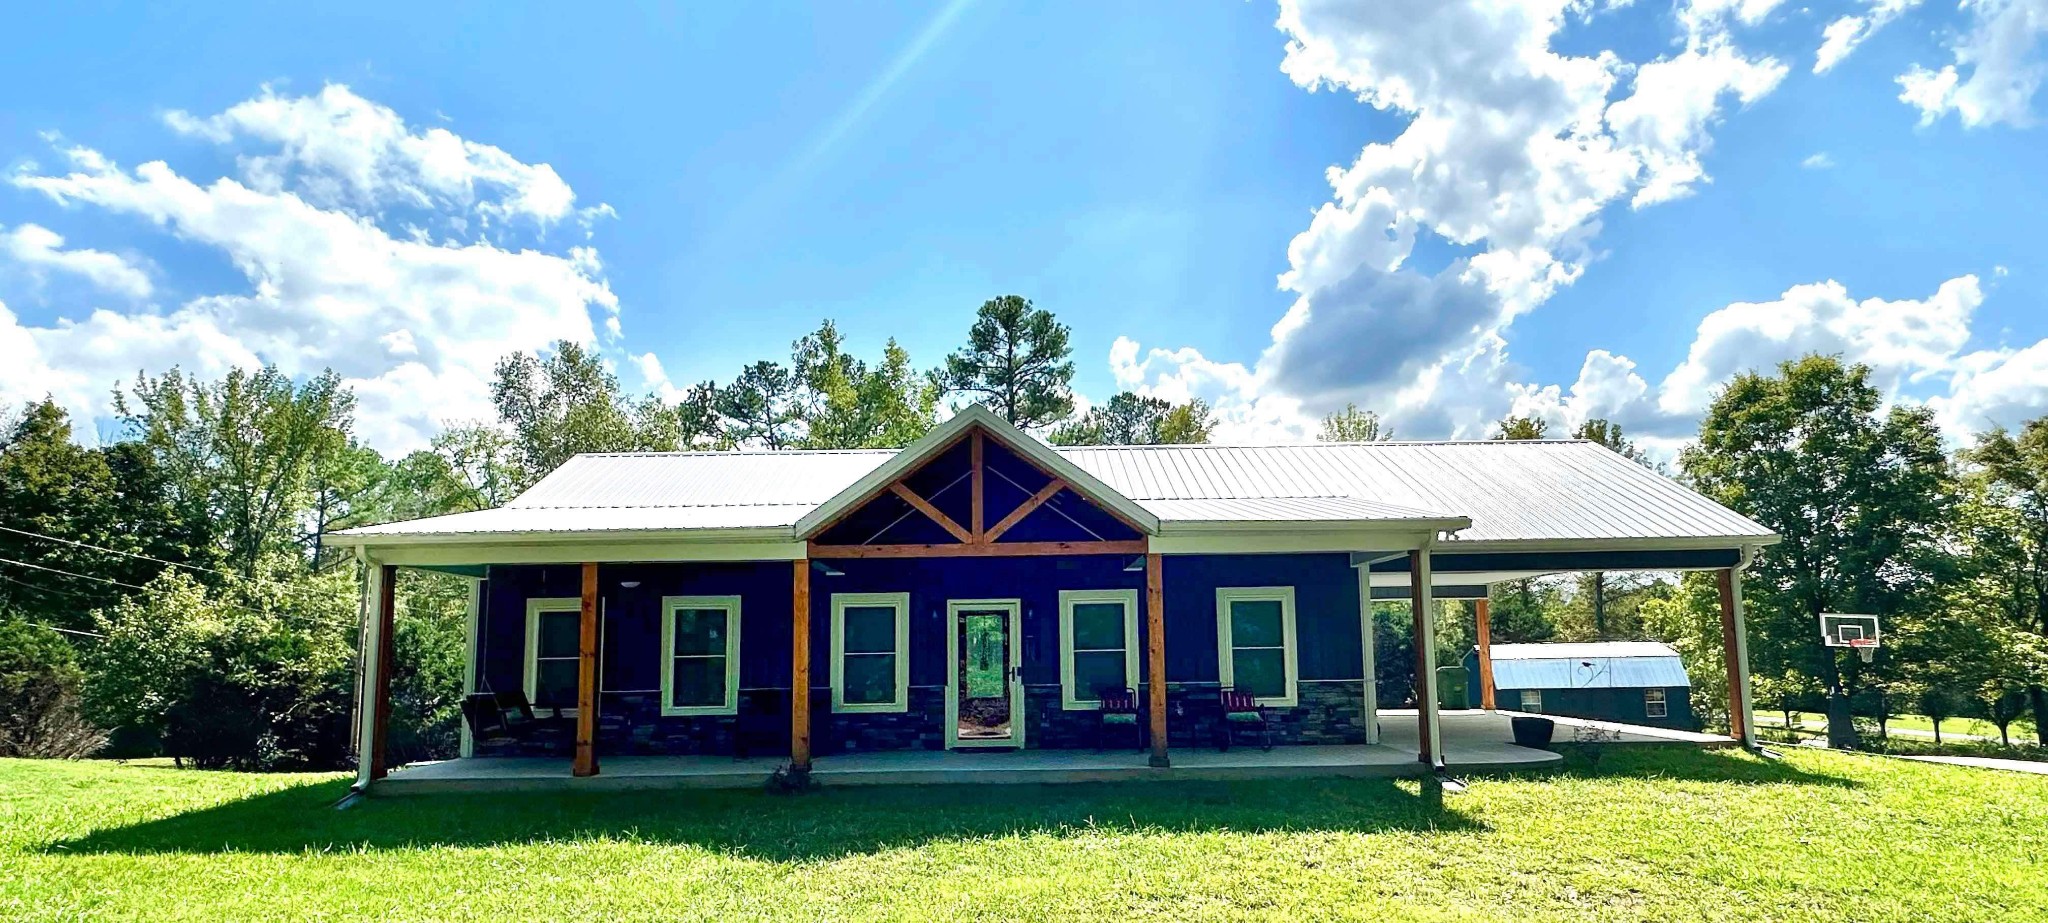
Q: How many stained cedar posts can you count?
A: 7